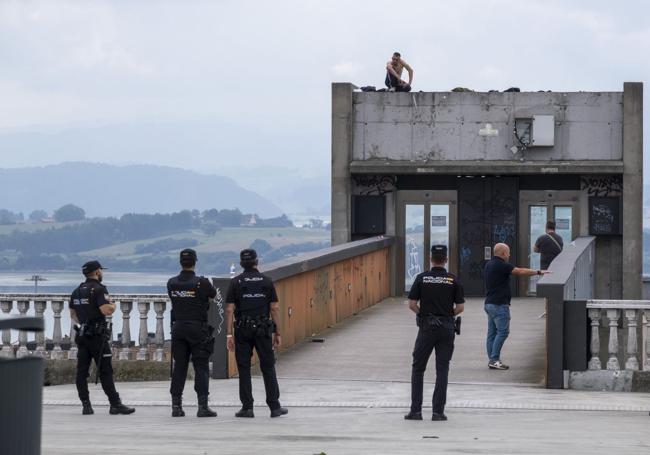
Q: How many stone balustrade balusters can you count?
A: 13